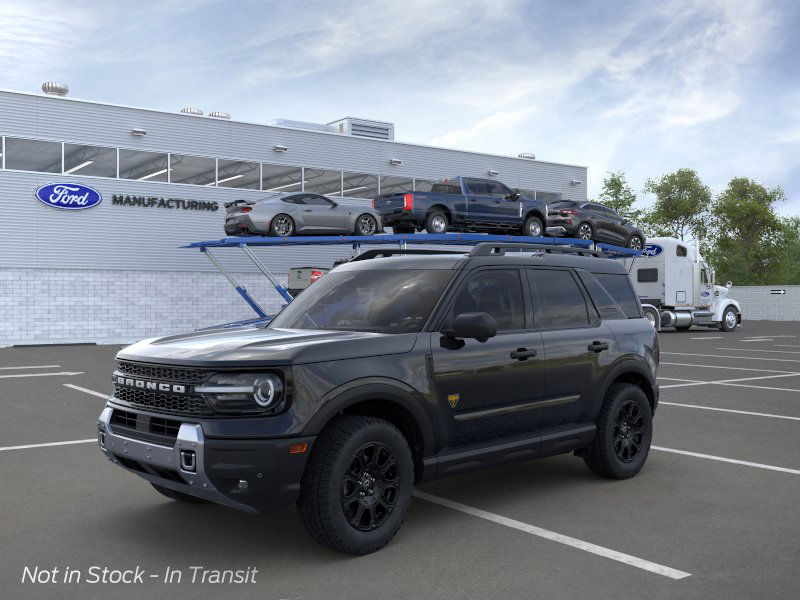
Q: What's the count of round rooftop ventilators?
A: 4